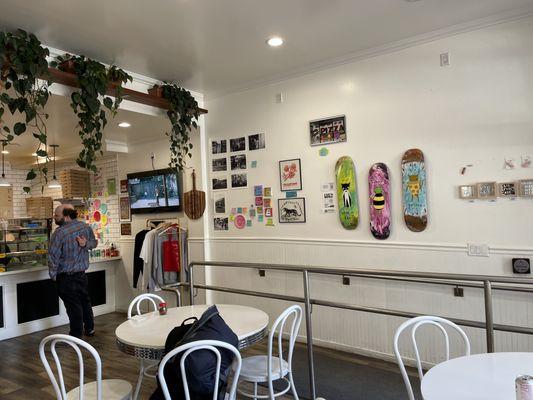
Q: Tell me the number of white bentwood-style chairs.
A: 5